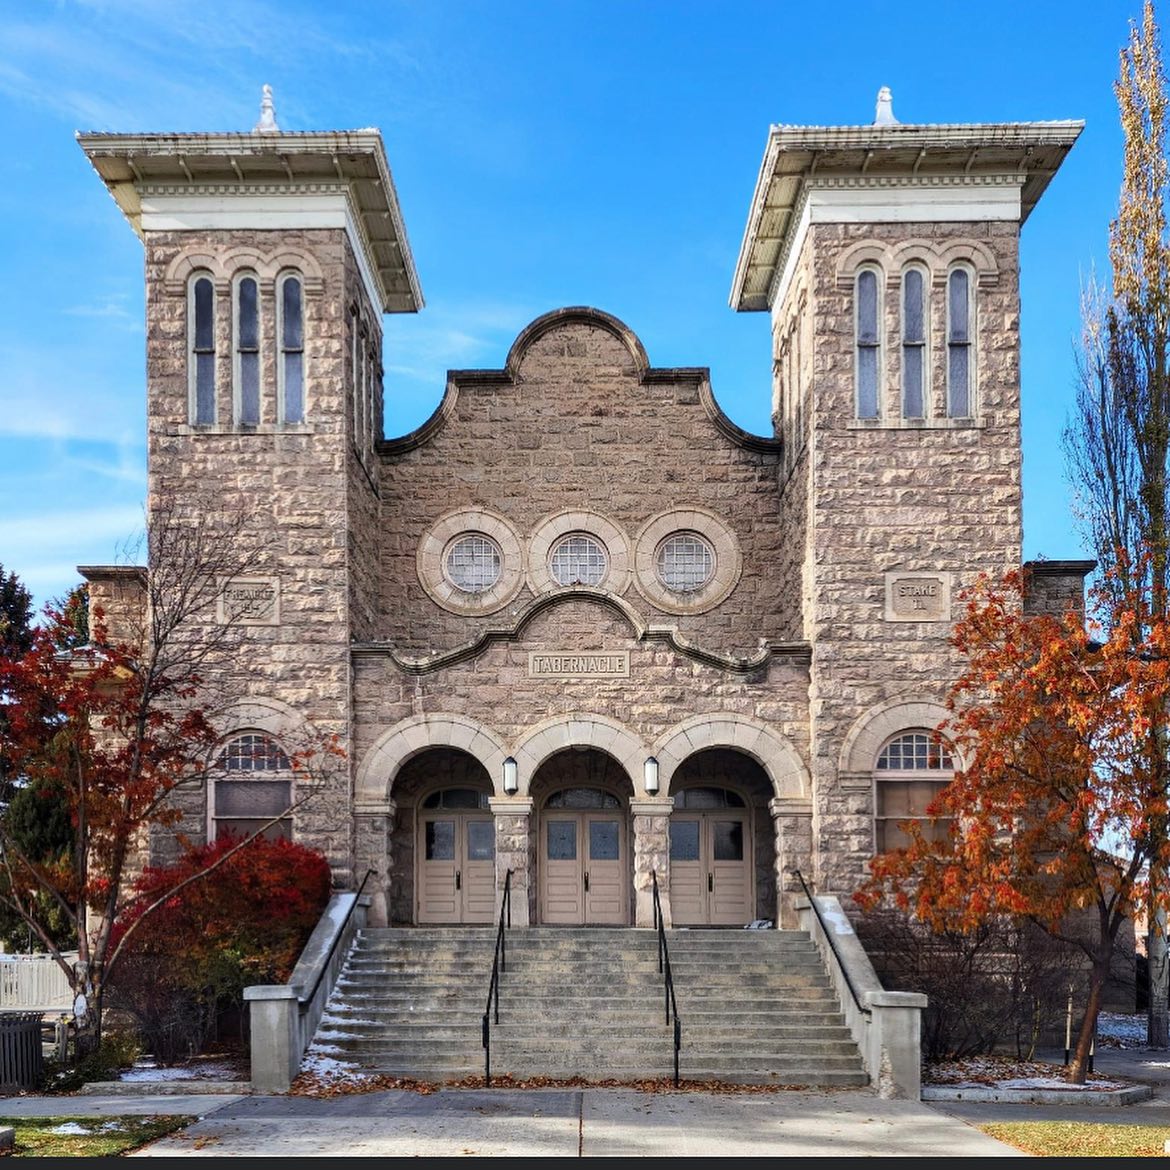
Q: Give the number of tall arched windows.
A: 6